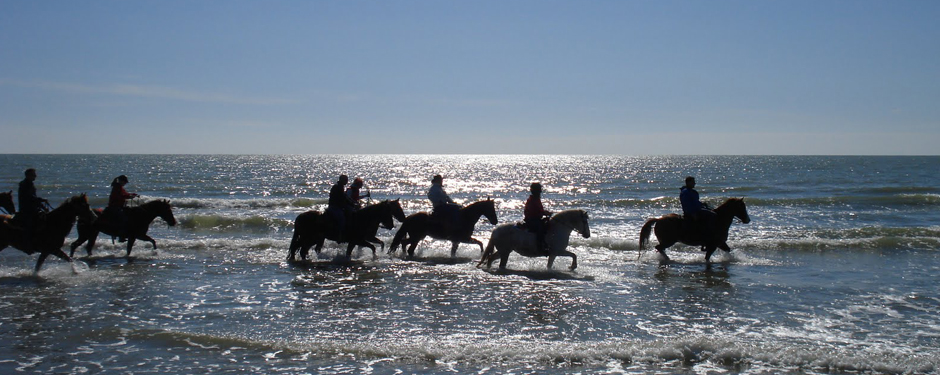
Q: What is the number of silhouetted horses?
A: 8